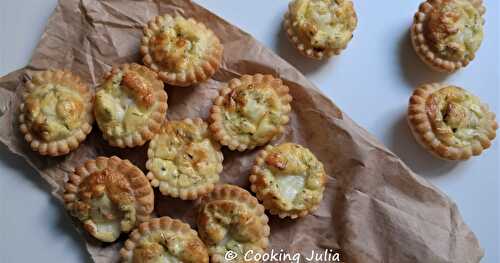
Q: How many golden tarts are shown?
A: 12